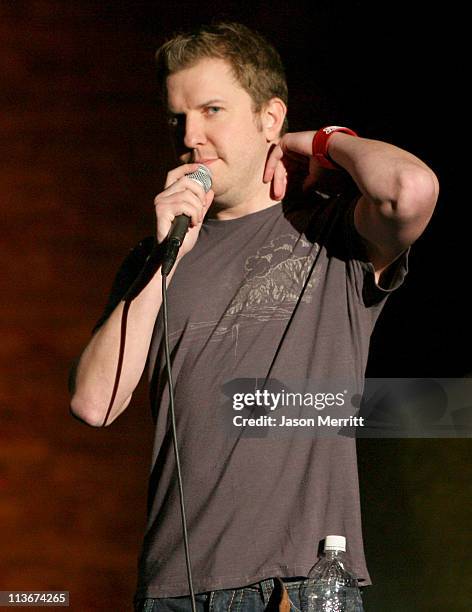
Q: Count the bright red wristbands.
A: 1